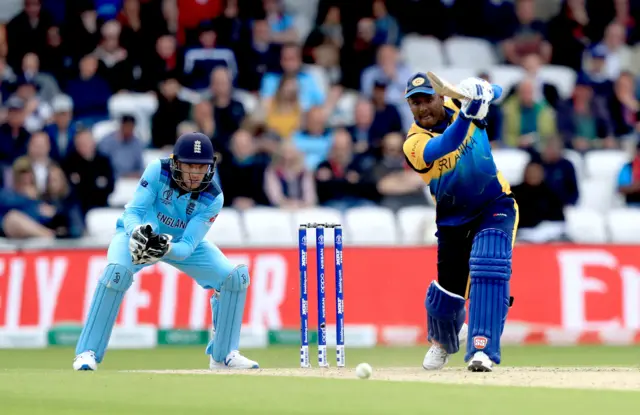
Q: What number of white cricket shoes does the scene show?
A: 4